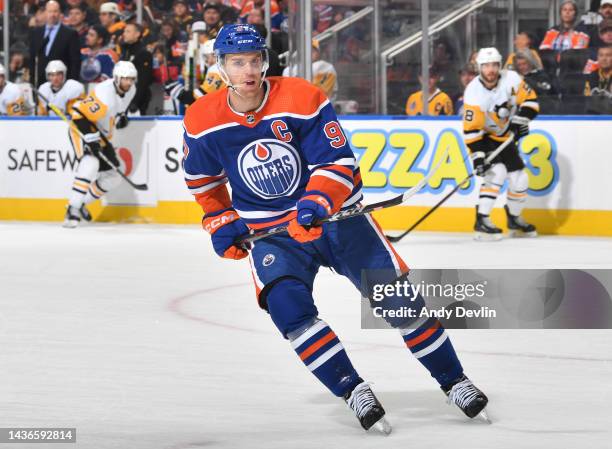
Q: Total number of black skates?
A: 6